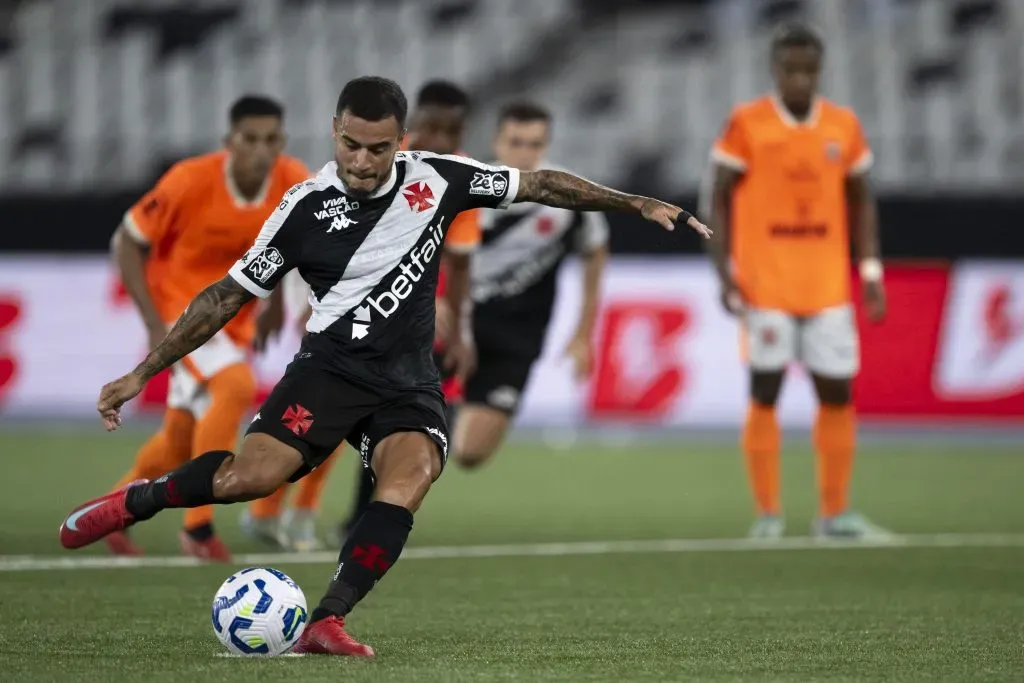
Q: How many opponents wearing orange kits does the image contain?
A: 3